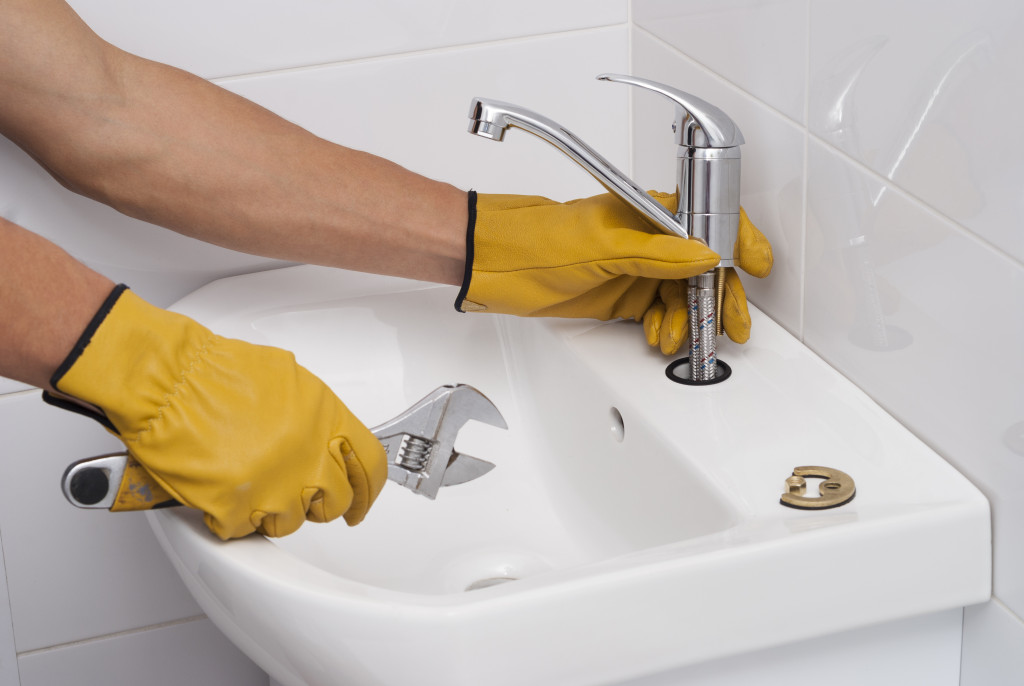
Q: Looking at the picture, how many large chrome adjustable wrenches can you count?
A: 1